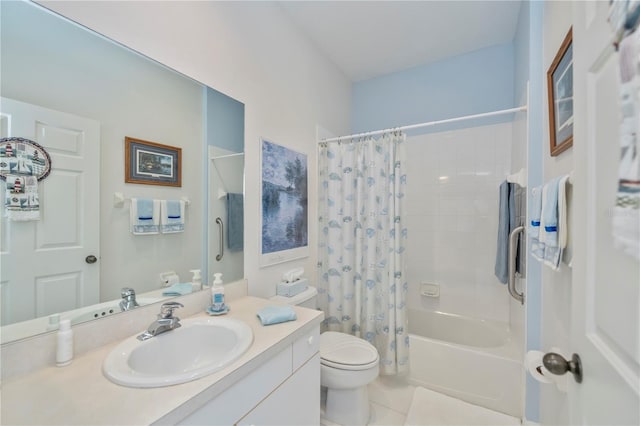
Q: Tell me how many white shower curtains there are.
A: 1